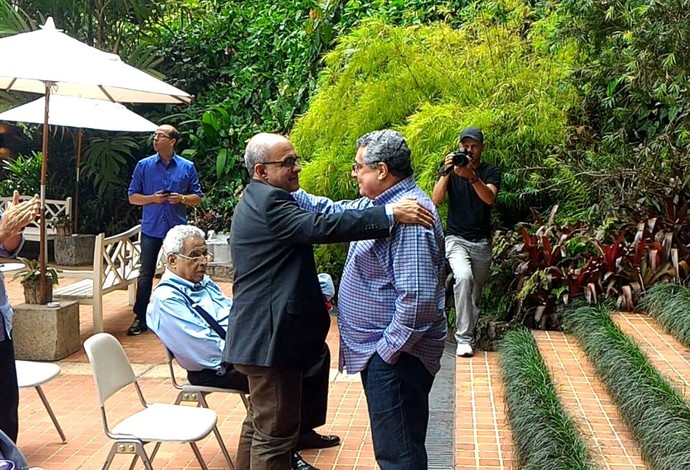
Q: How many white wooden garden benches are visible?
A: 2